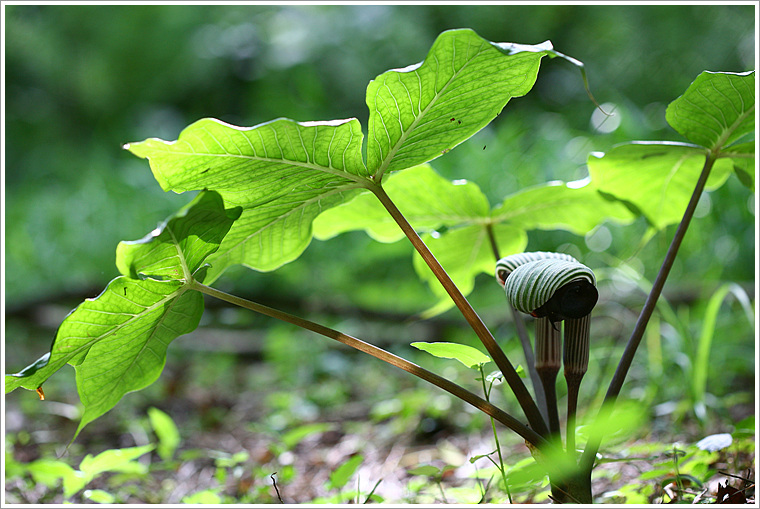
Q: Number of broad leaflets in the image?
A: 12